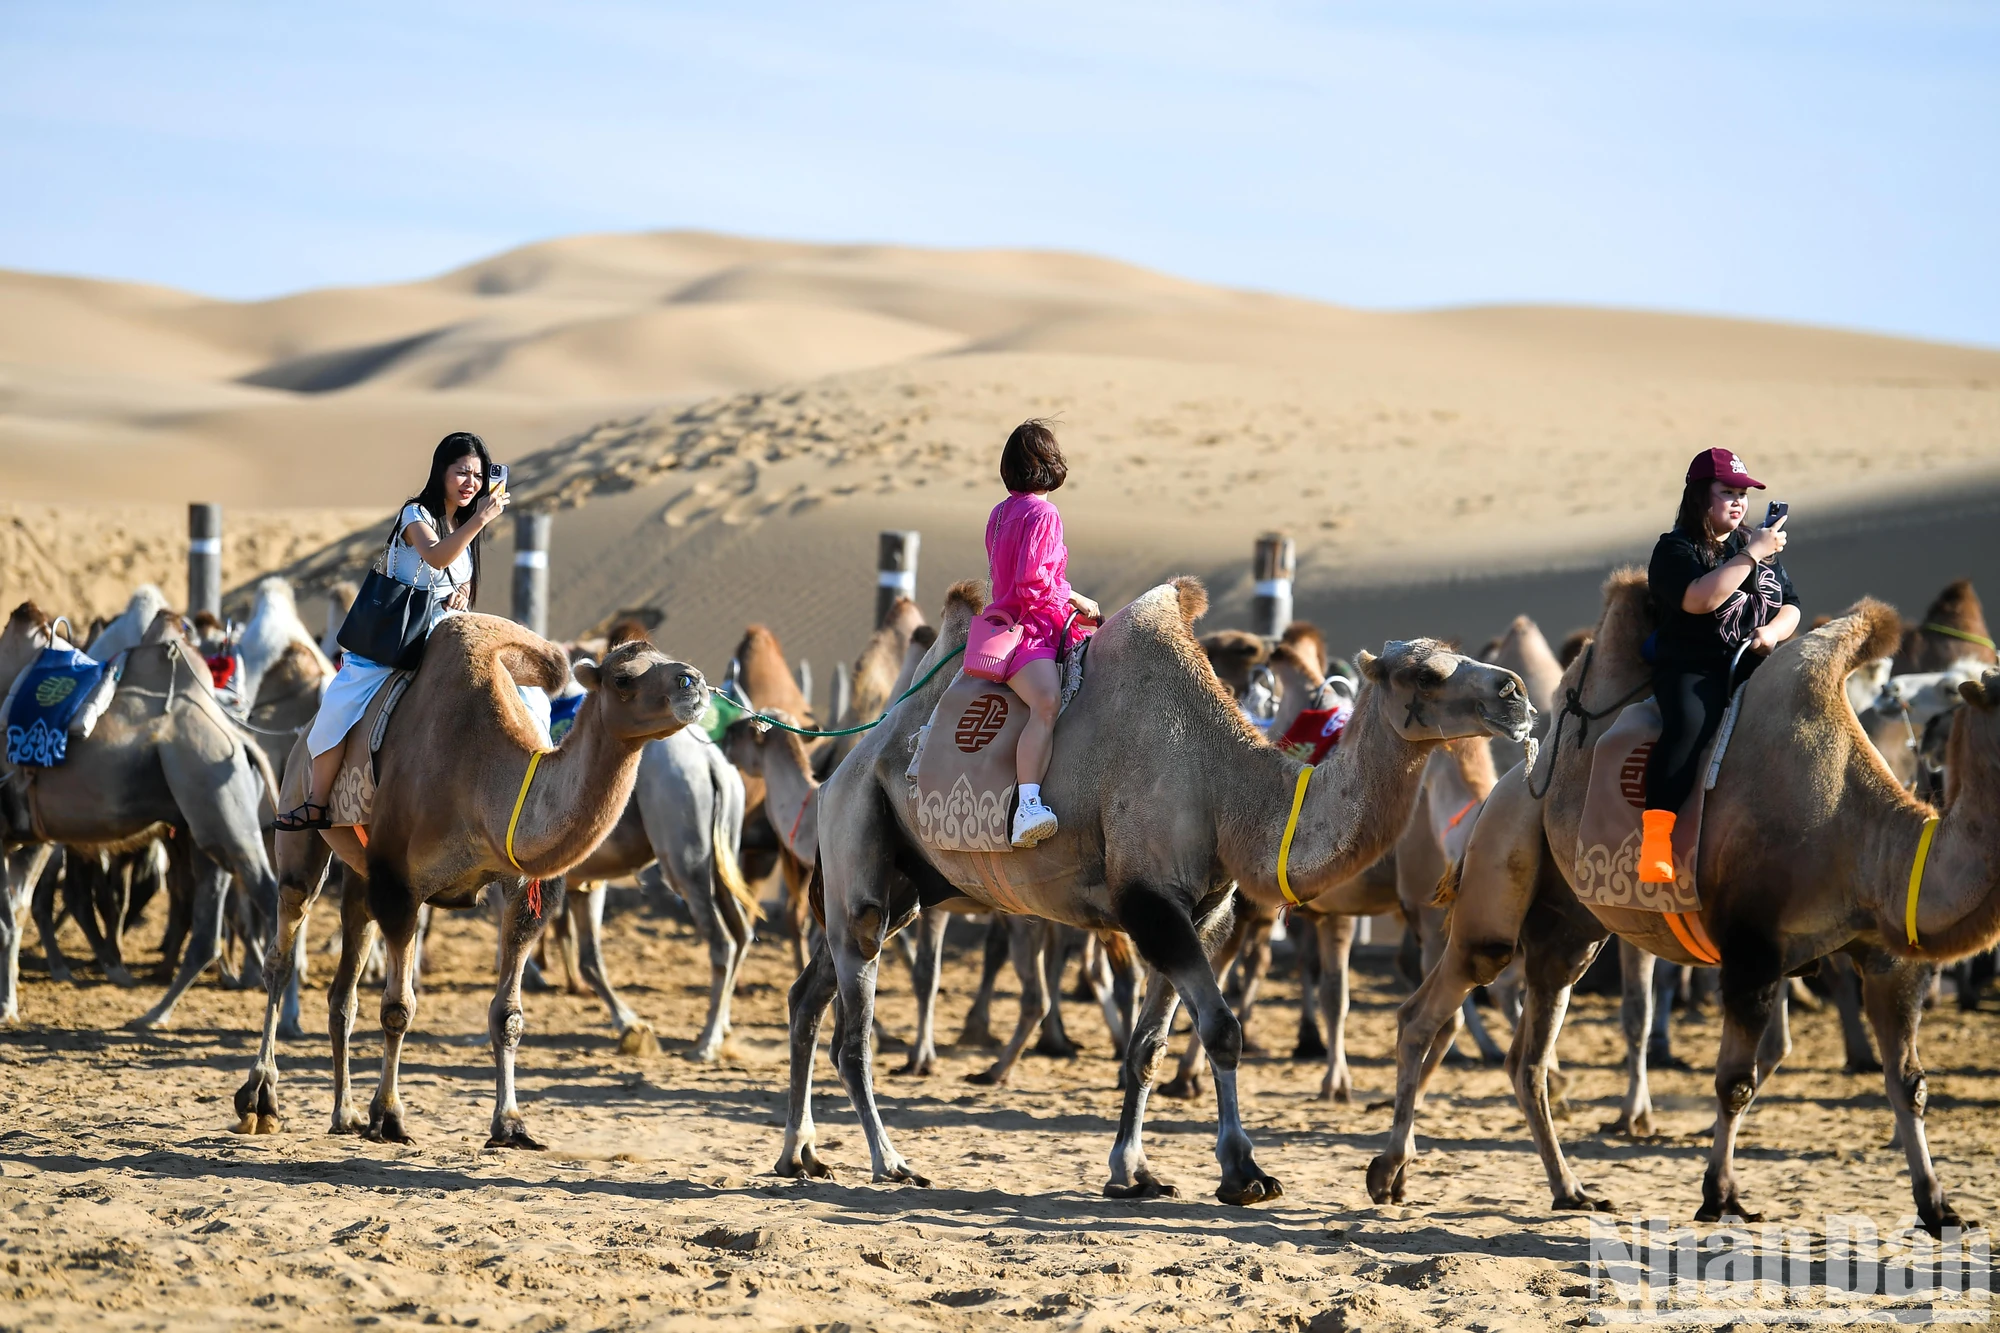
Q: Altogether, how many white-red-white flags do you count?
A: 0